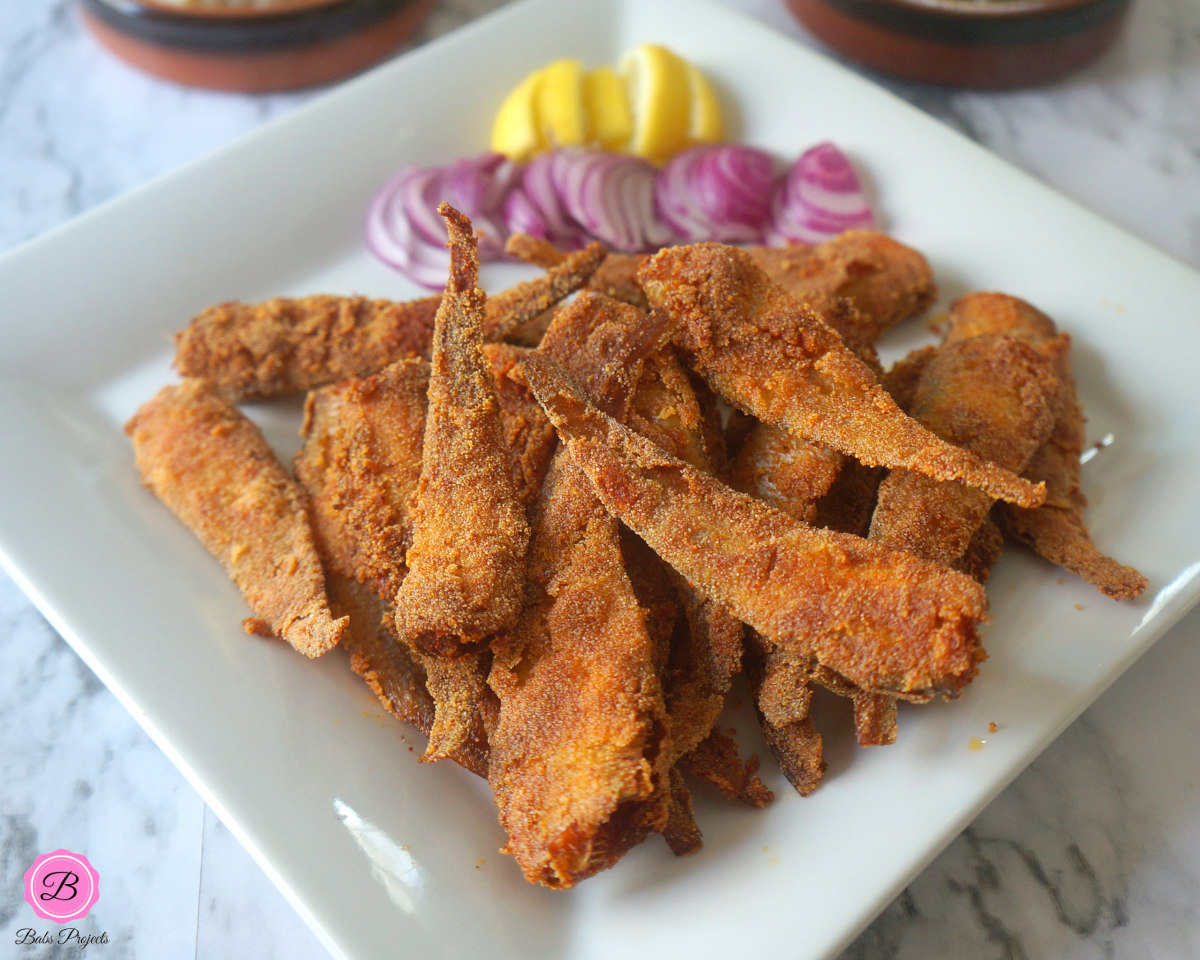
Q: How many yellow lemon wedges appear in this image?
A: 5